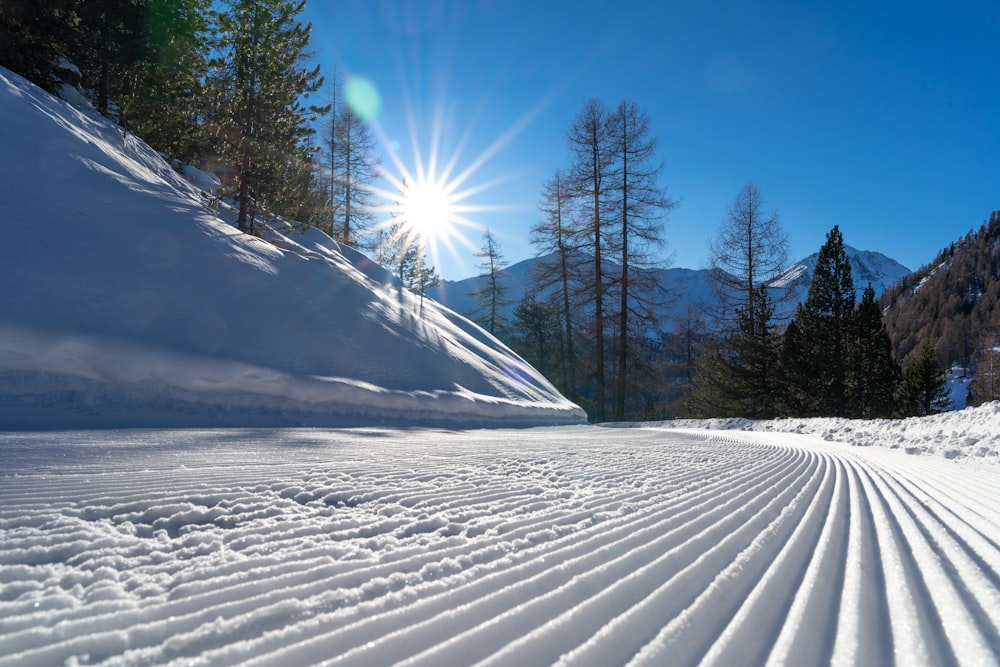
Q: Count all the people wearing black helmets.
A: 0